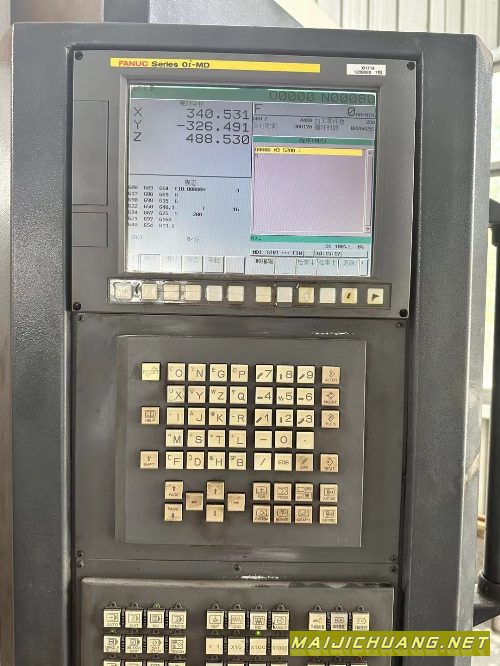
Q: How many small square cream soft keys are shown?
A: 12